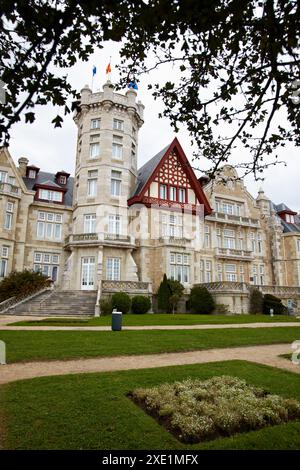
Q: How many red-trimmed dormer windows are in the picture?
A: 4